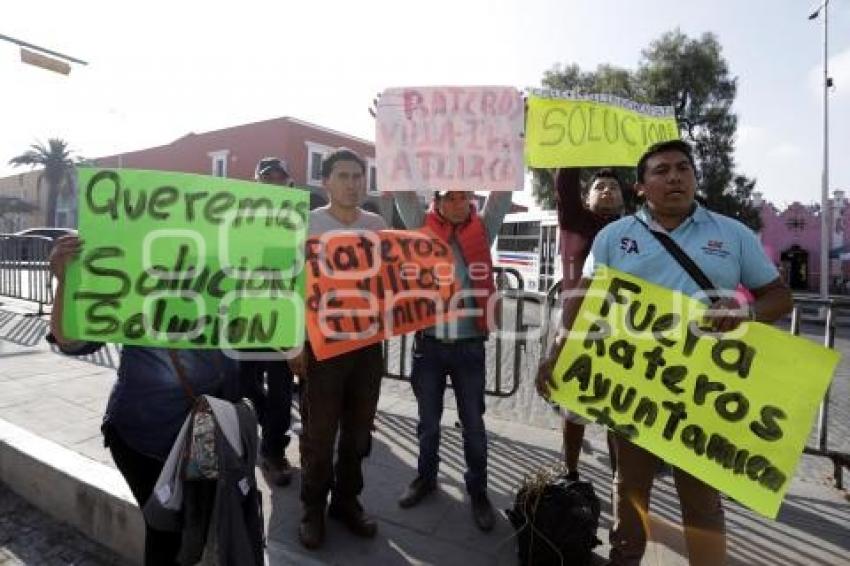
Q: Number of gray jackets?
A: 1